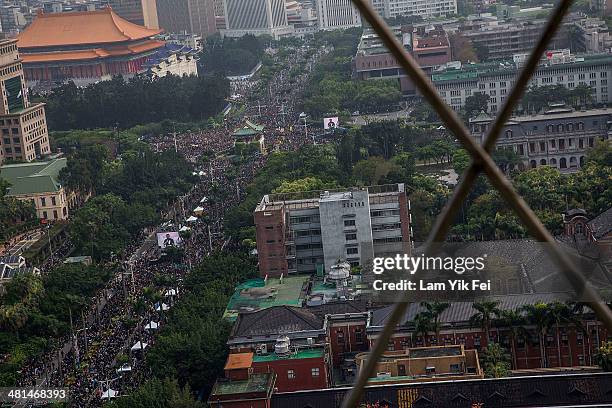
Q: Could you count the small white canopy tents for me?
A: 12